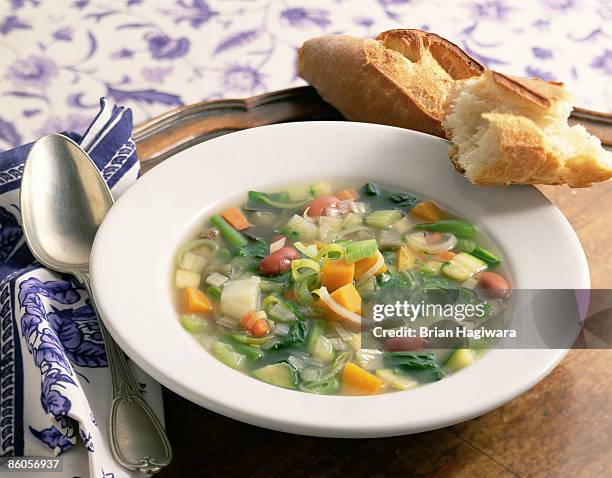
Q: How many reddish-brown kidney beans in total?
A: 4